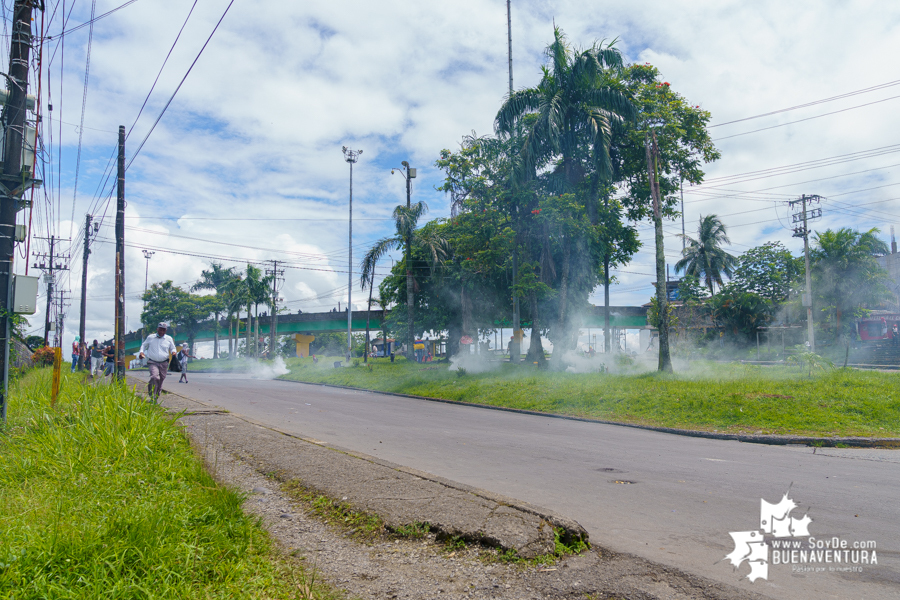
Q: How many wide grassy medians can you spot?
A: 1